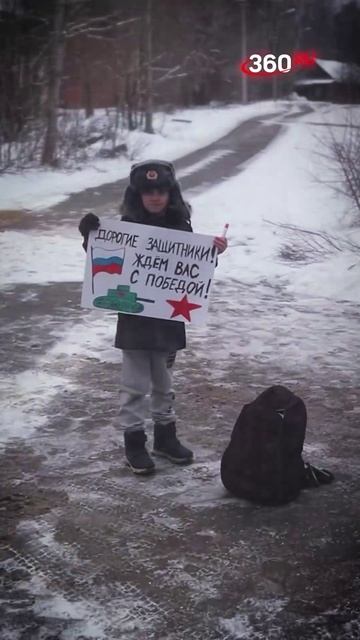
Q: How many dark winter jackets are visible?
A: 1